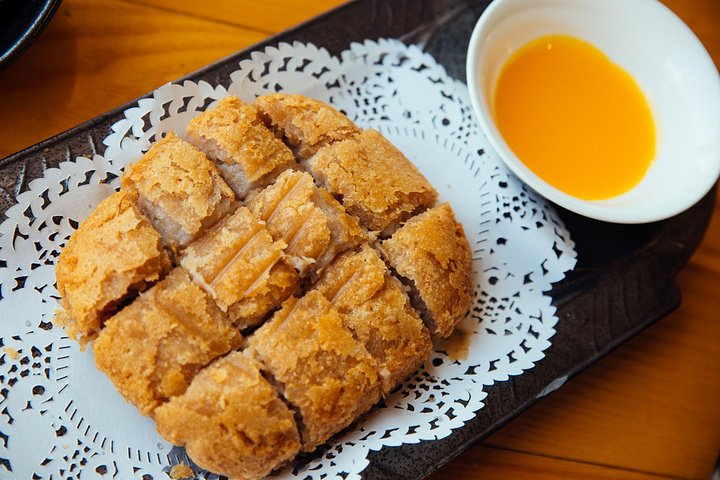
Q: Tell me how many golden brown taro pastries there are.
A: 12